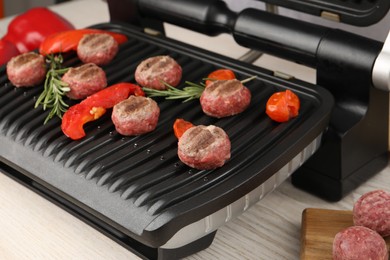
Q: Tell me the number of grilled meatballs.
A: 7